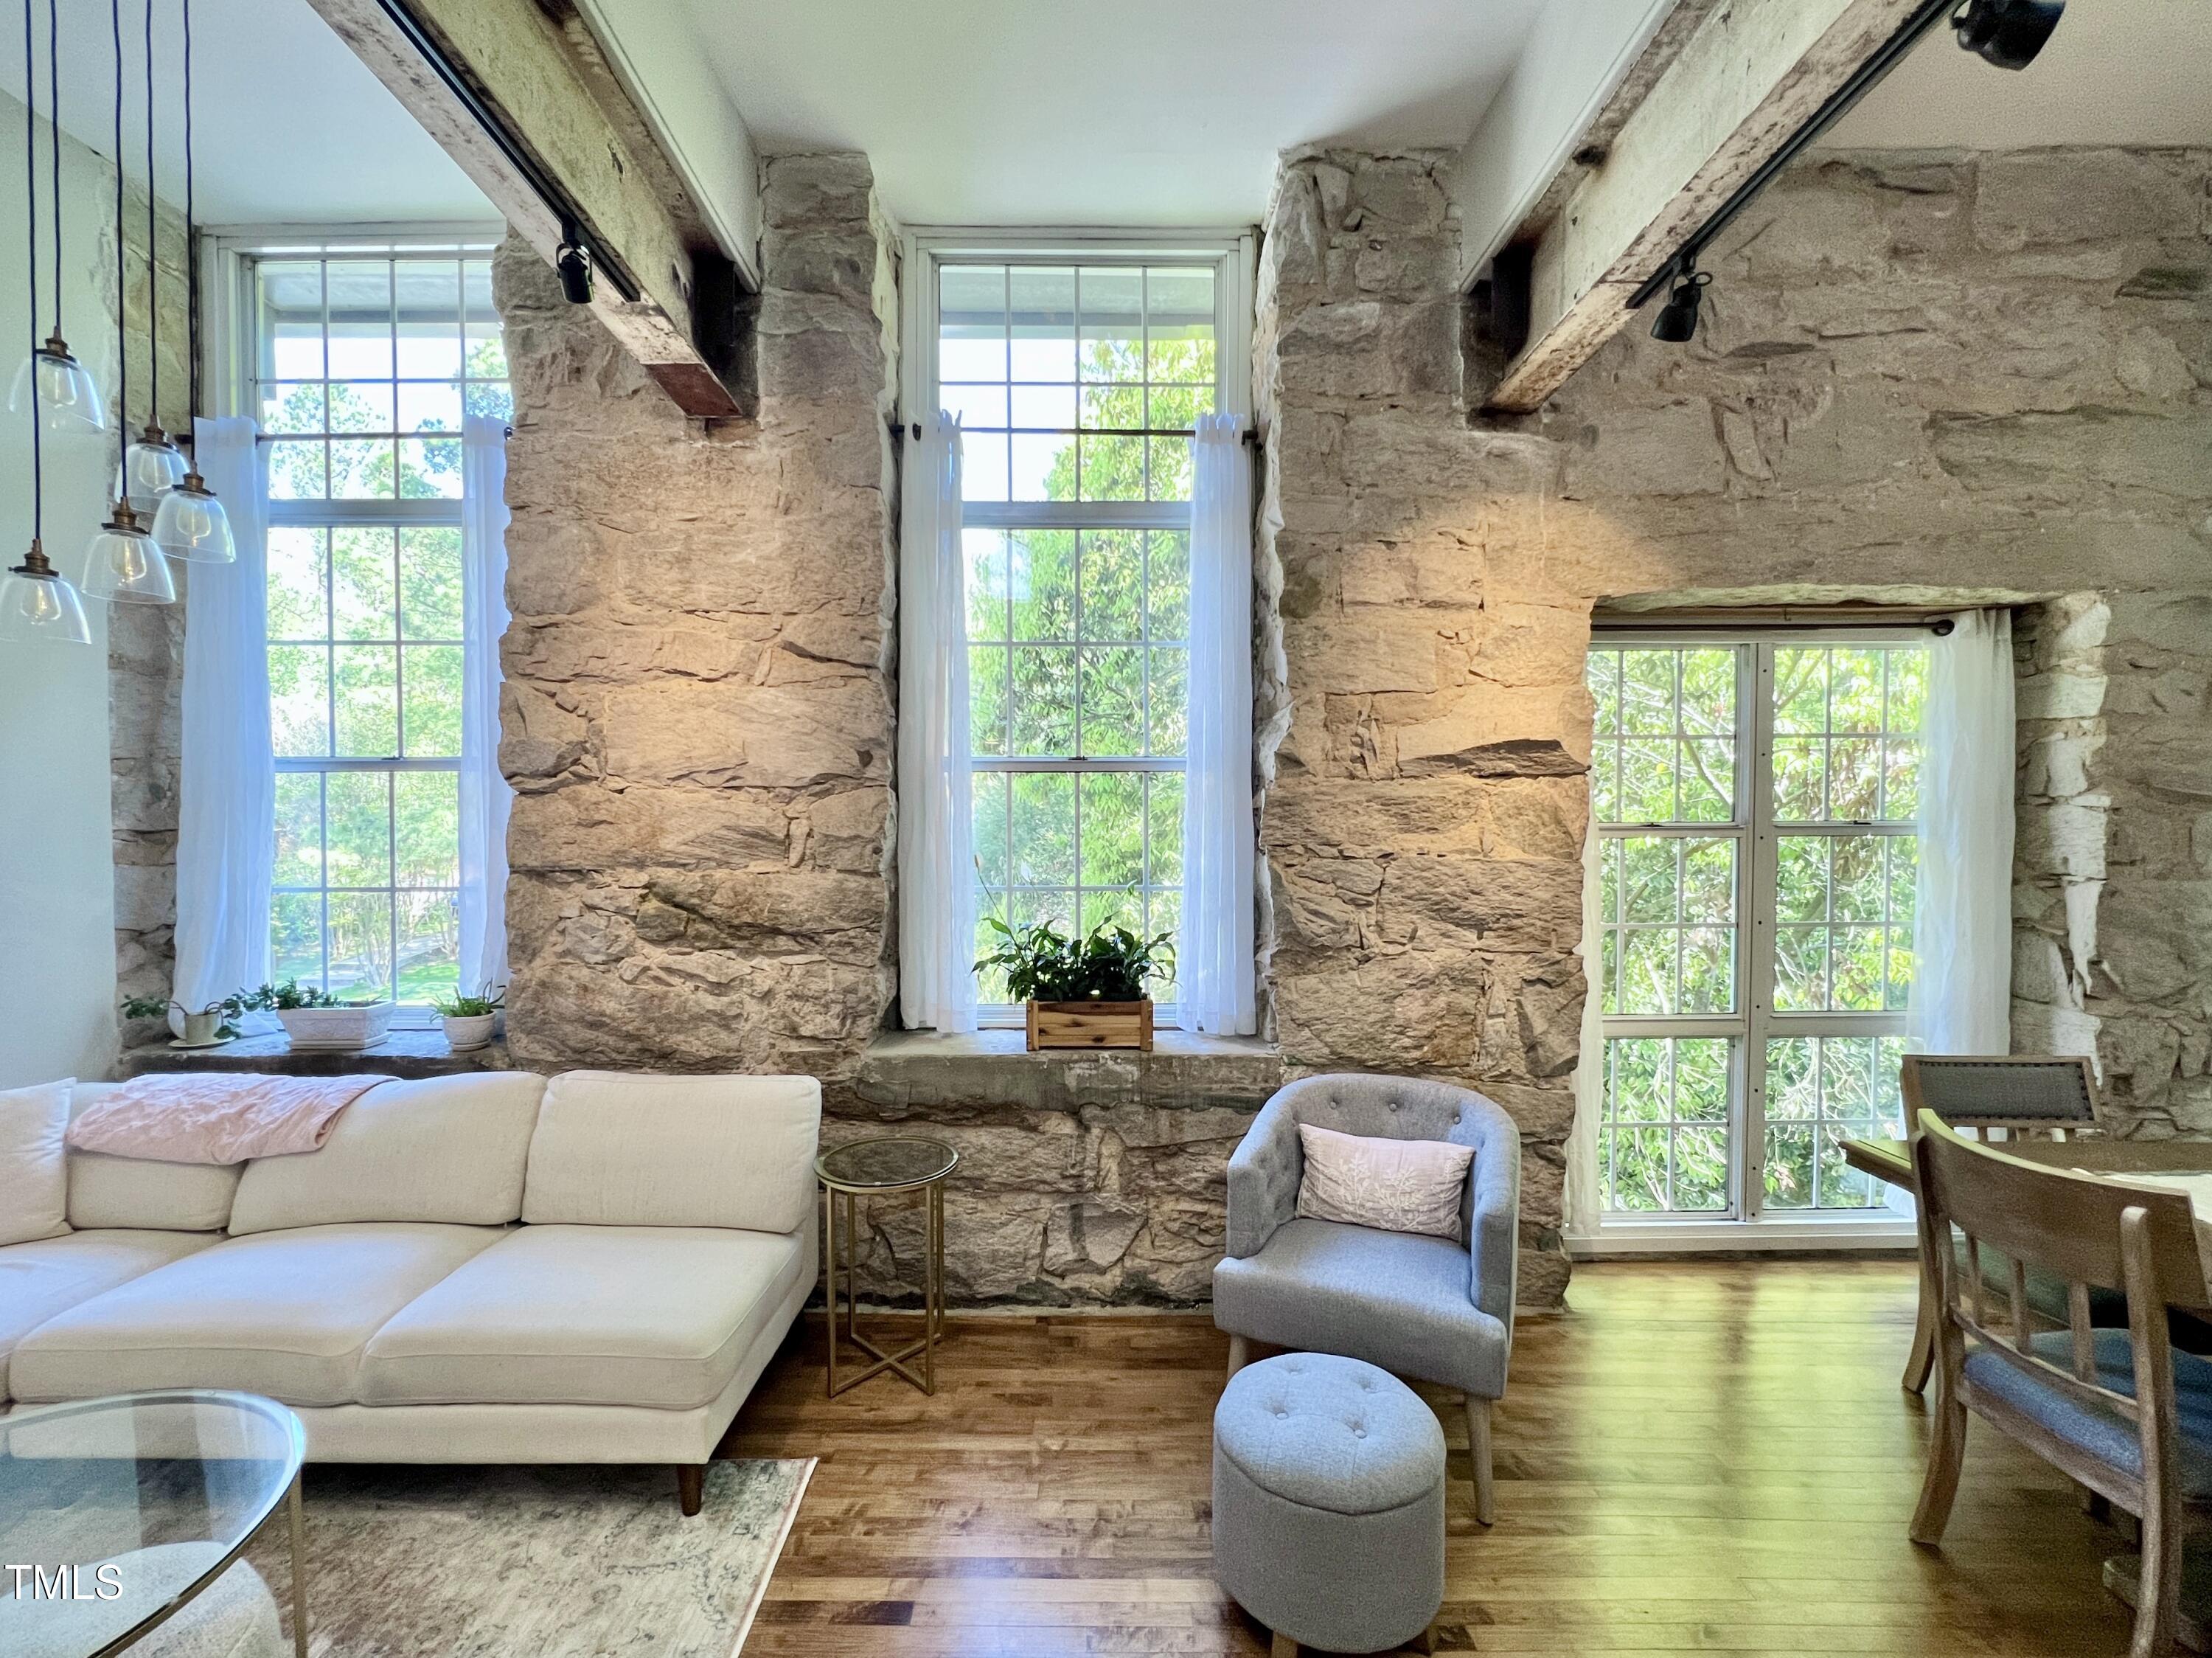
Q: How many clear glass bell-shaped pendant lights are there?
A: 5